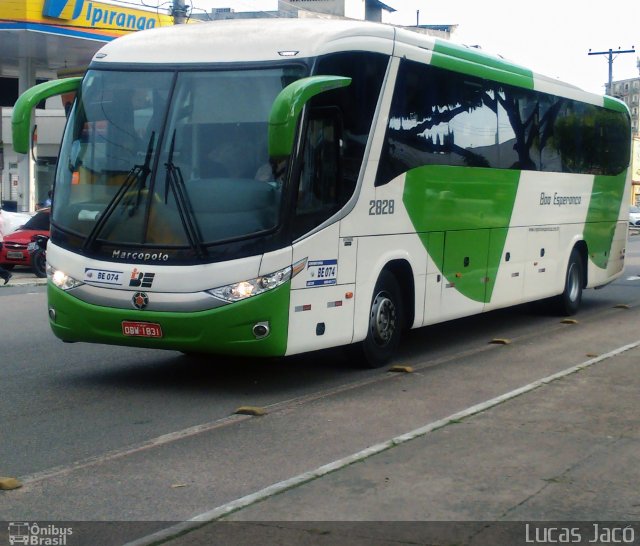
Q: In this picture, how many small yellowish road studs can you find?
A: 6